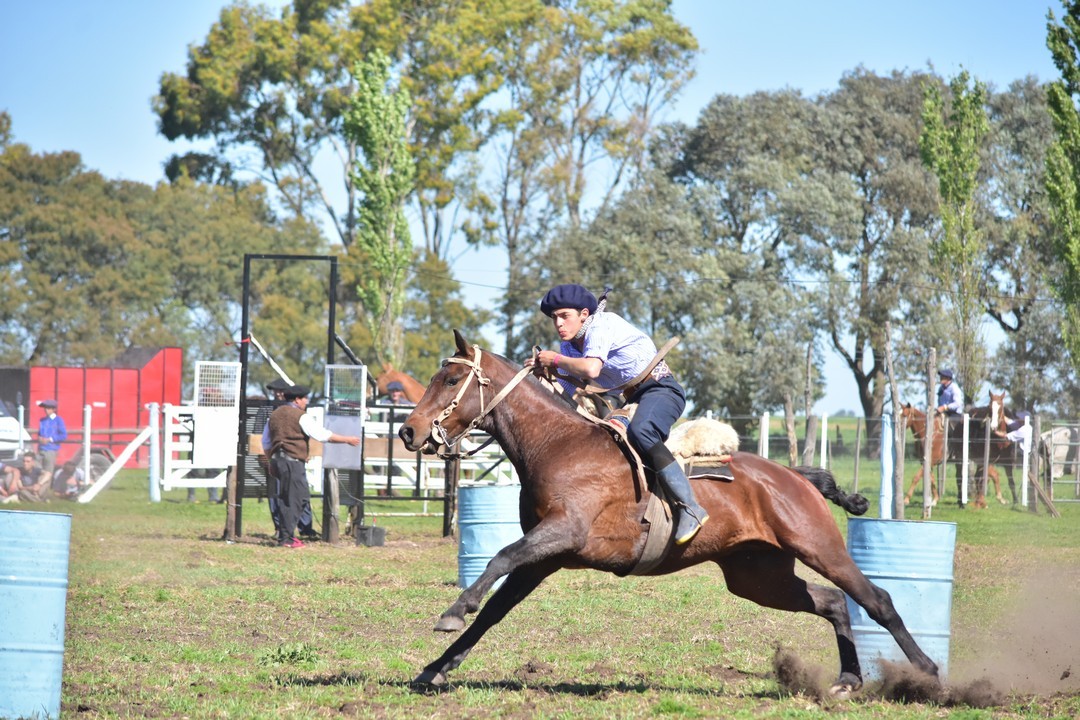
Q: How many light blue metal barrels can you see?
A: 3